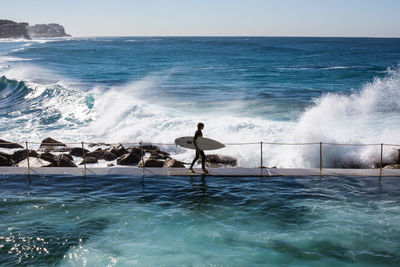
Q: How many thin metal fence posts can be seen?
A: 6